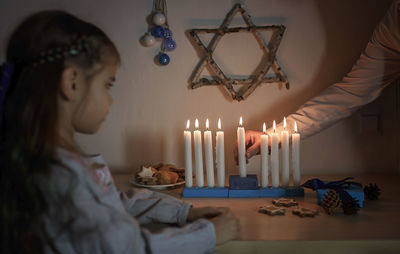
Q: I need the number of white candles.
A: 9